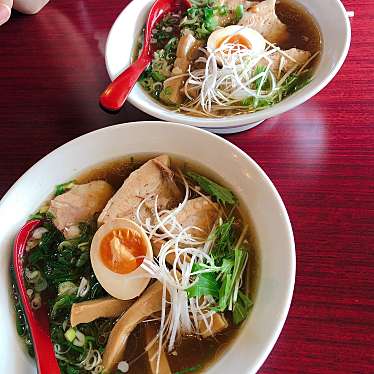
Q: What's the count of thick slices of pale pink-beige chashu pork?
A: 6